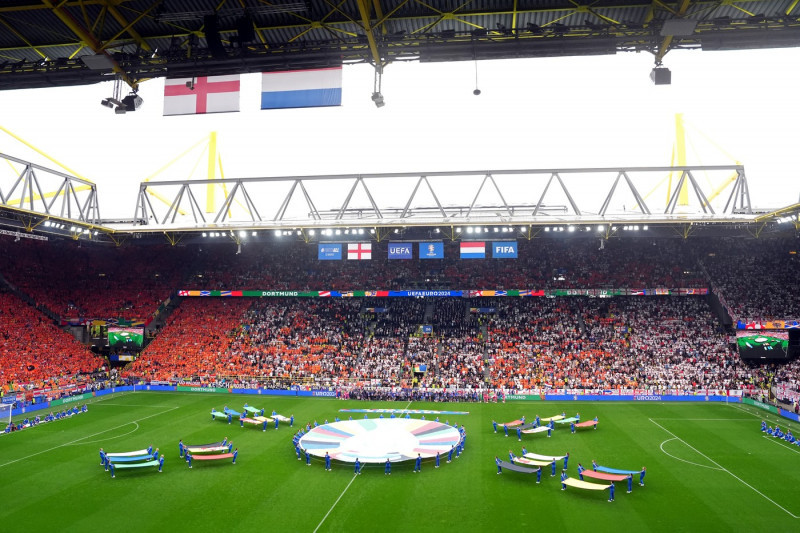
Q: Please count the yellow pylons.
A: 2